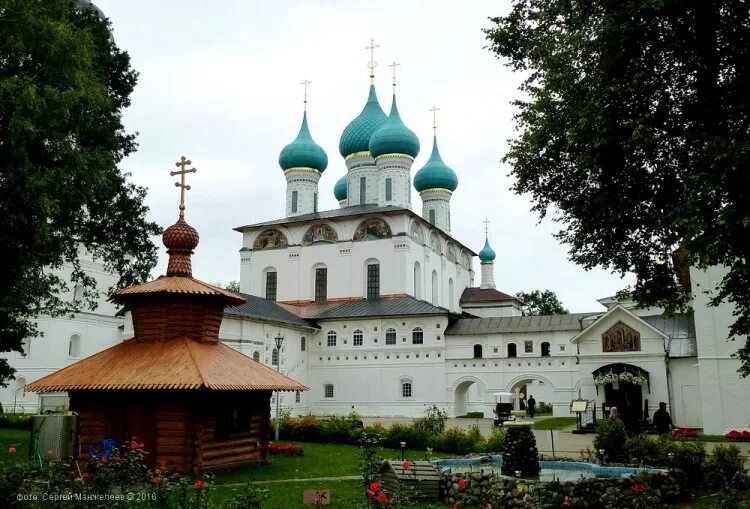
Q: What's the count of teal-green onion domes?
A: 6